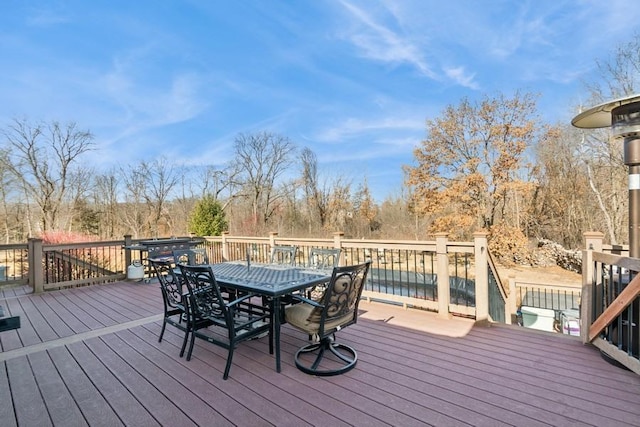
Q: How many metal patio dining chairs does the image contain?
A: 6